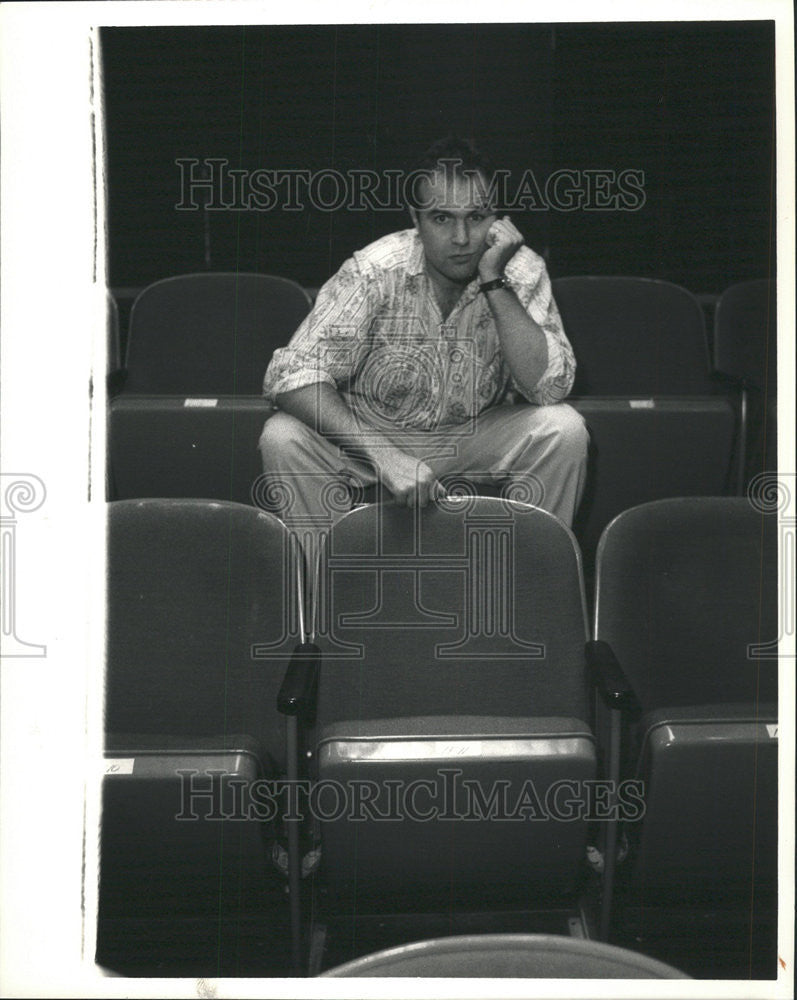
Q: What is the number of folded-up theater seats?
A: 5